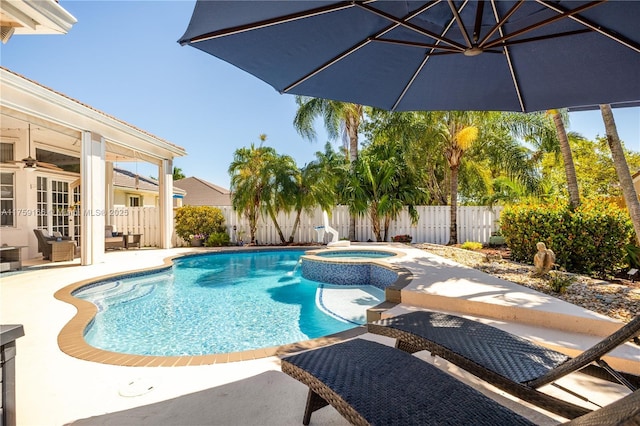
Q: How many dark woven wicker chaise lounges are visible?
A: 2